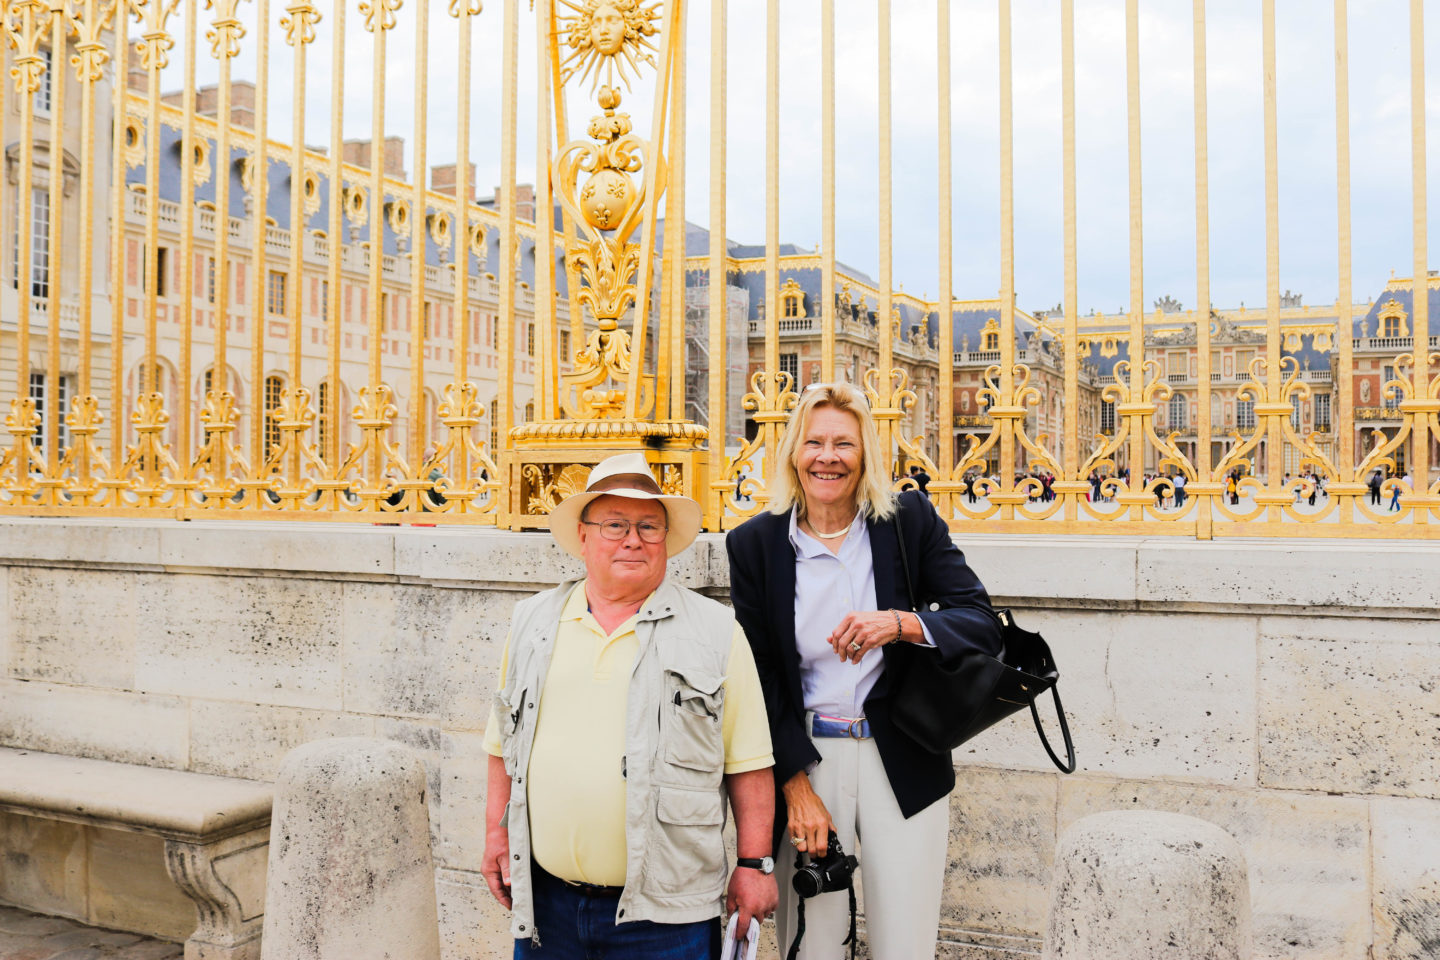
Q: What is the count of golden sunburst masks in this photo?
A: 1